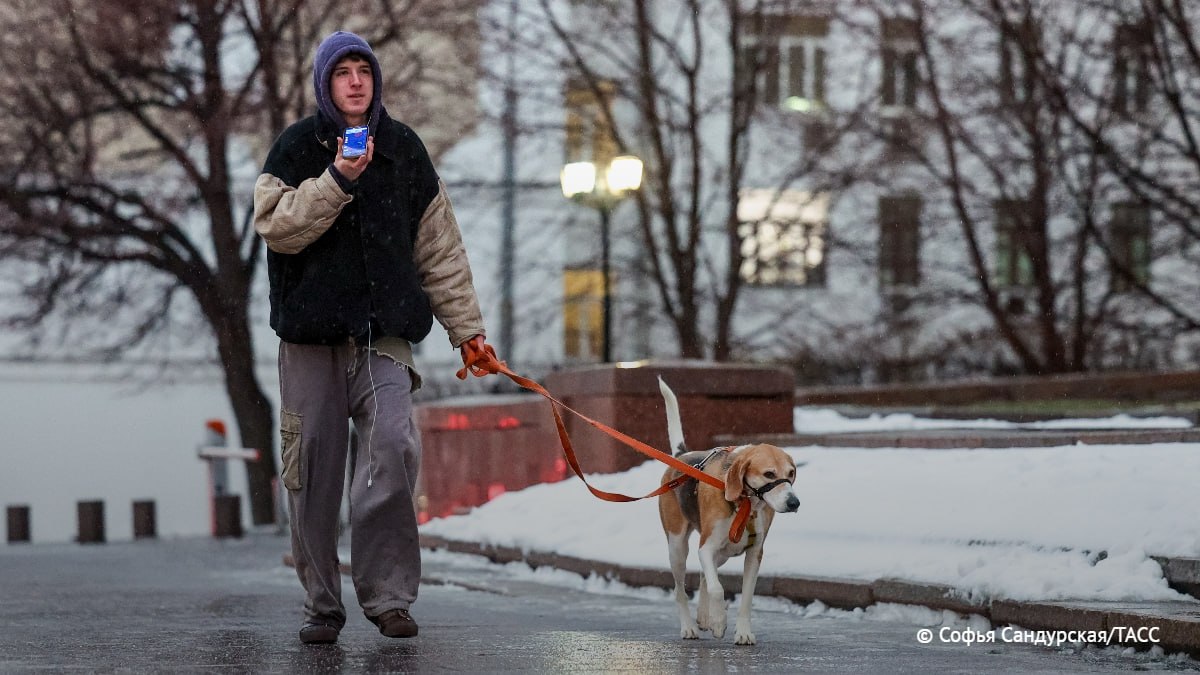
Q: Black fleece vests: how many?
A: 1